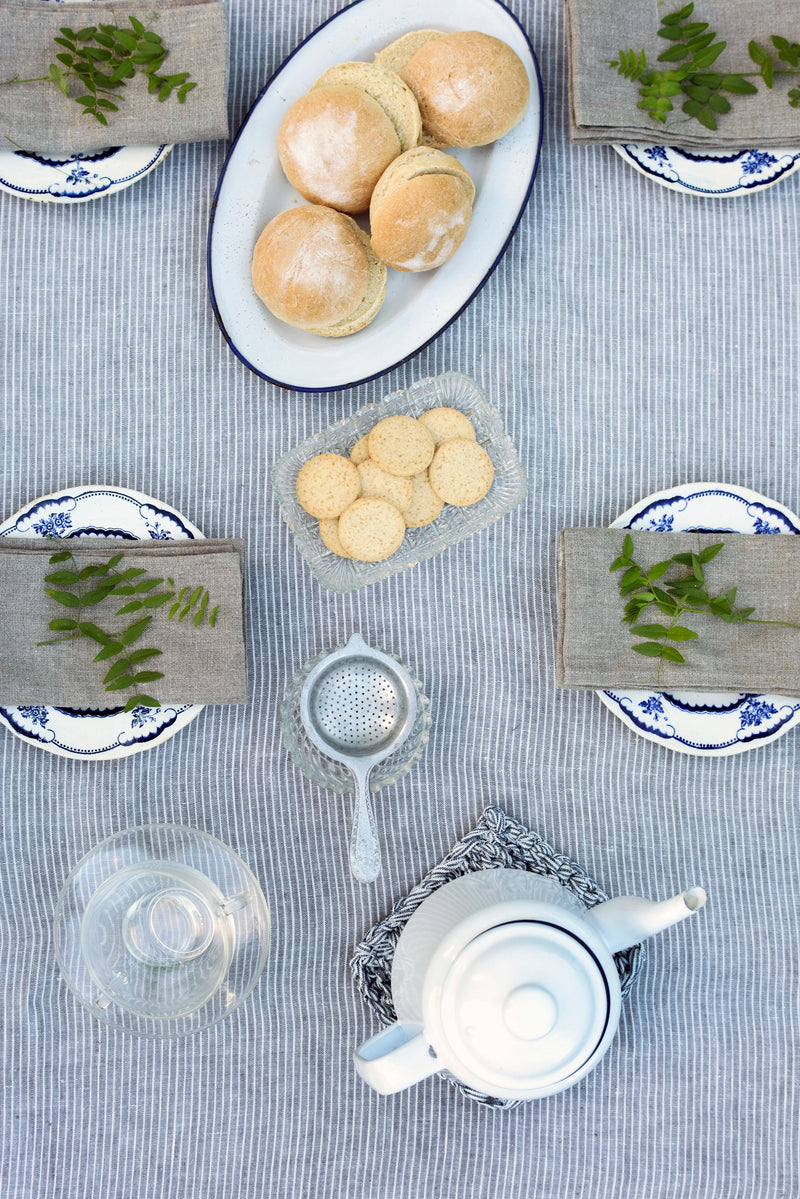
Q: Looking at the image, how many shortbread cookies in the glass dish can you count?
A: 9